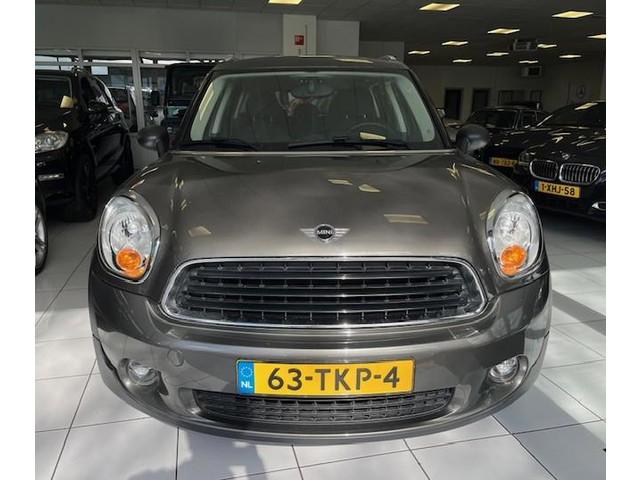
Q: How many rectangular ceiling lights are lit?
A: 12